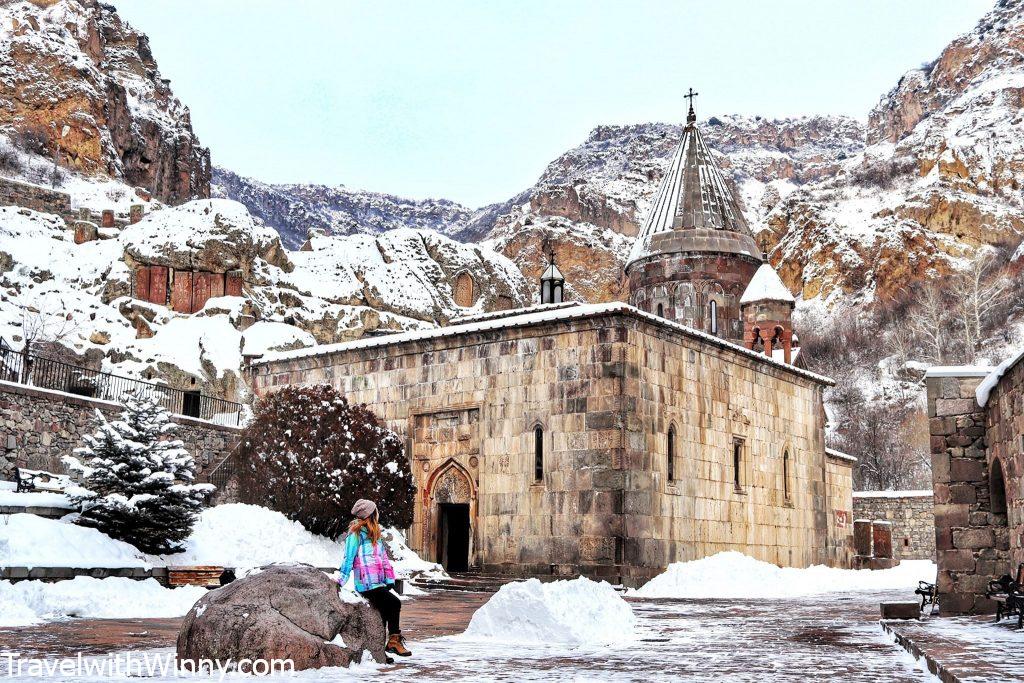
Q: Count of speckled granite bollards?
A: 0